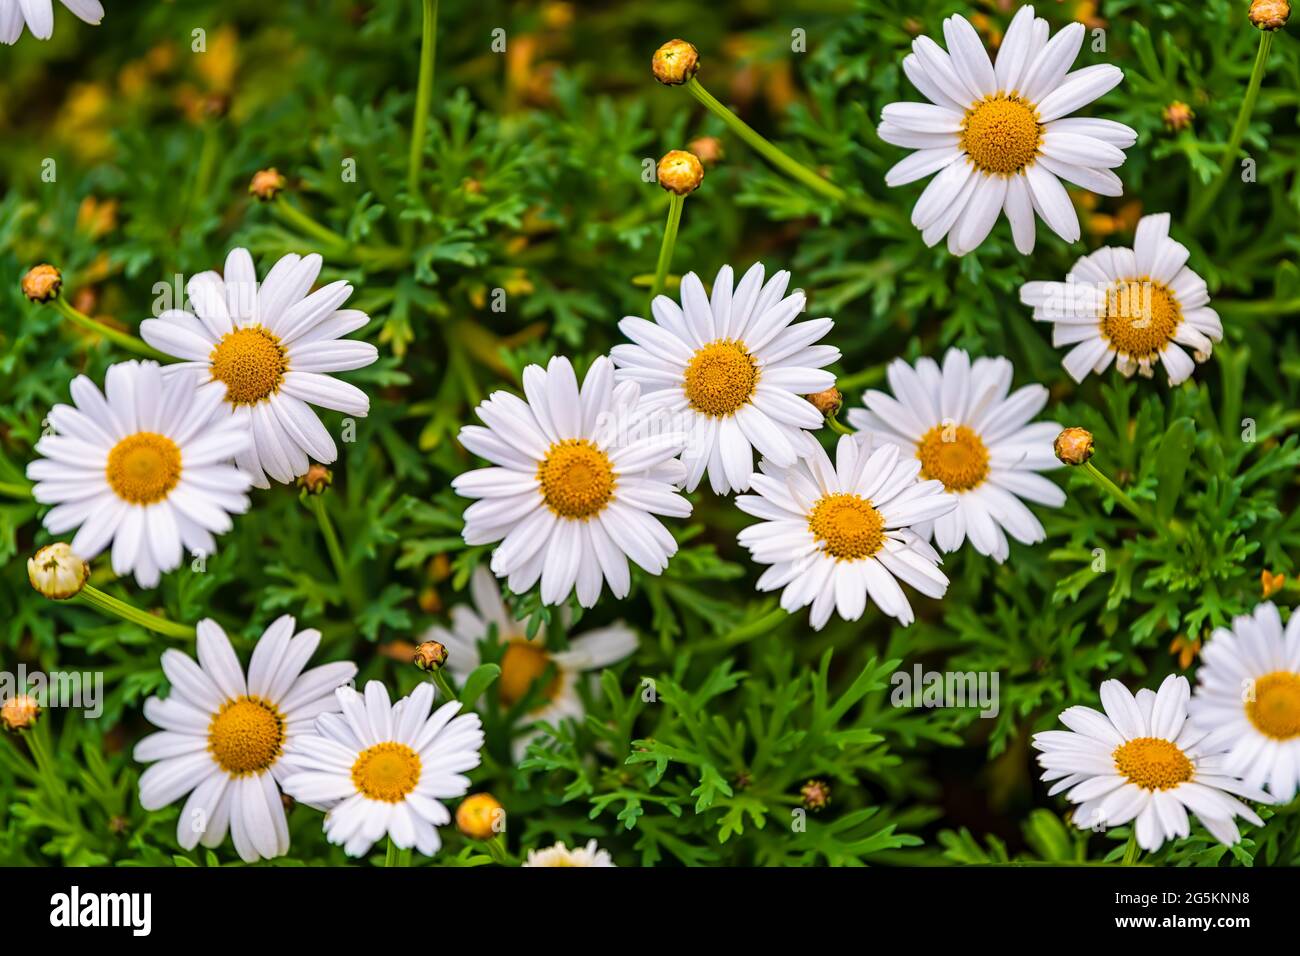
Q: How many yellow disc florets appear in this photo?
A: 13